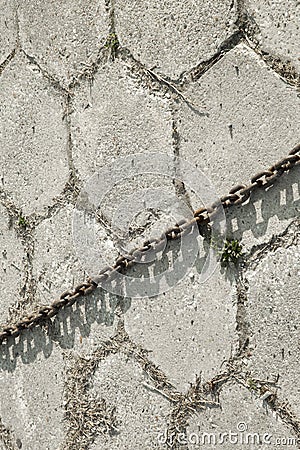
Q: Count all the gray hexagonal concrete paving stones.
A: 14